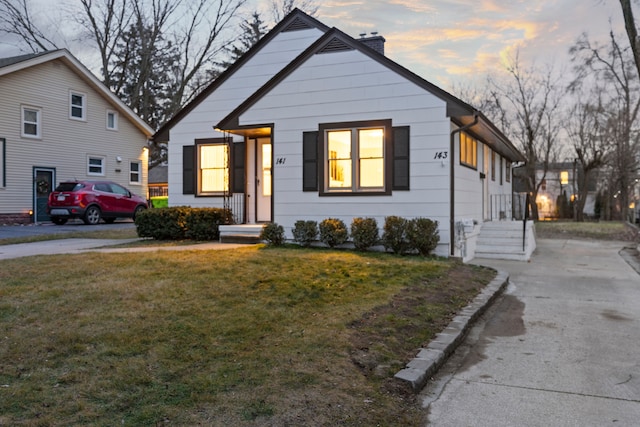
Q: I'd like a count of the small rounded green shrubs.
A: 6